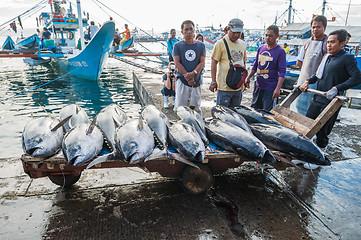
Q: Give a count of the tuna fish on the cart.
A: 12